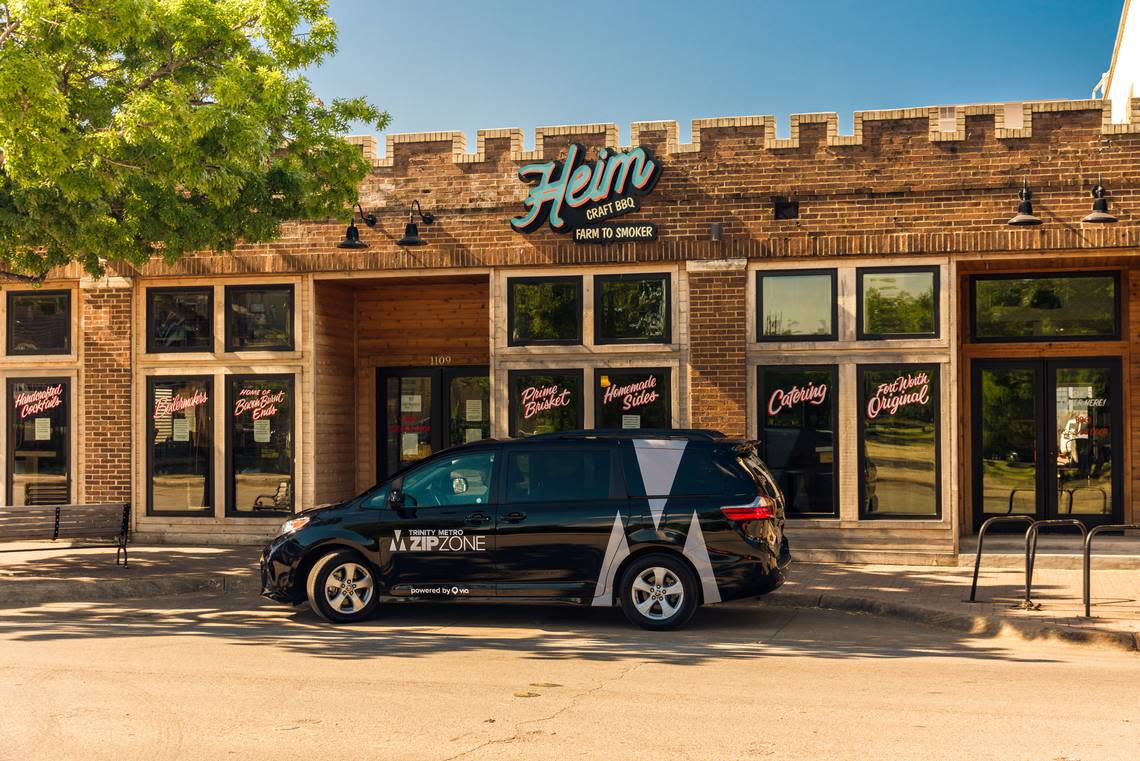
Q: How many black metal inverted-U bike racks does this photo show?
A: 3